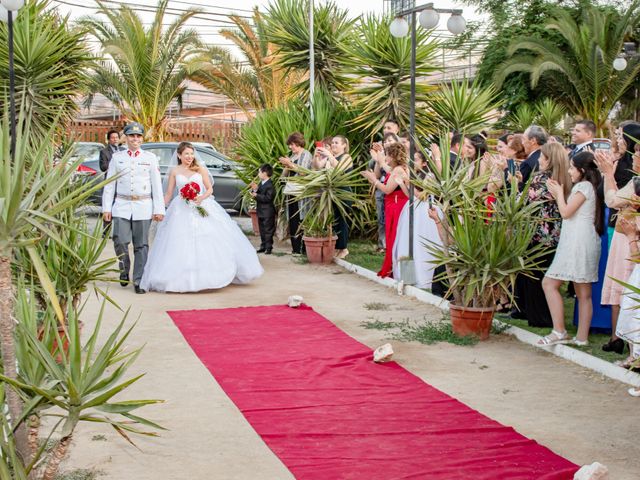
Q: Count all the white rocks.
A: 3